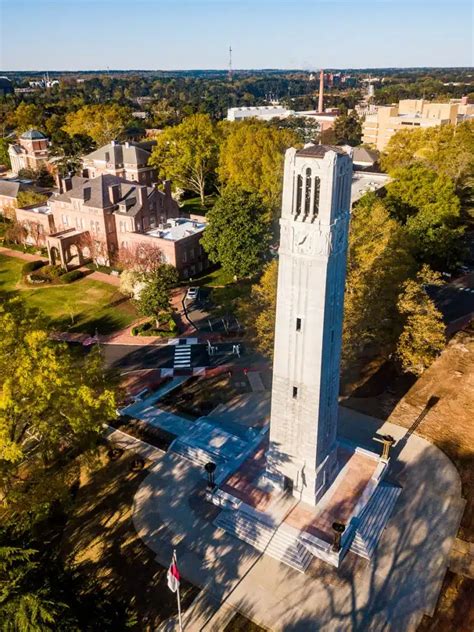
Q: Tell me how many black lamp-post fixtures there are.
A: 3